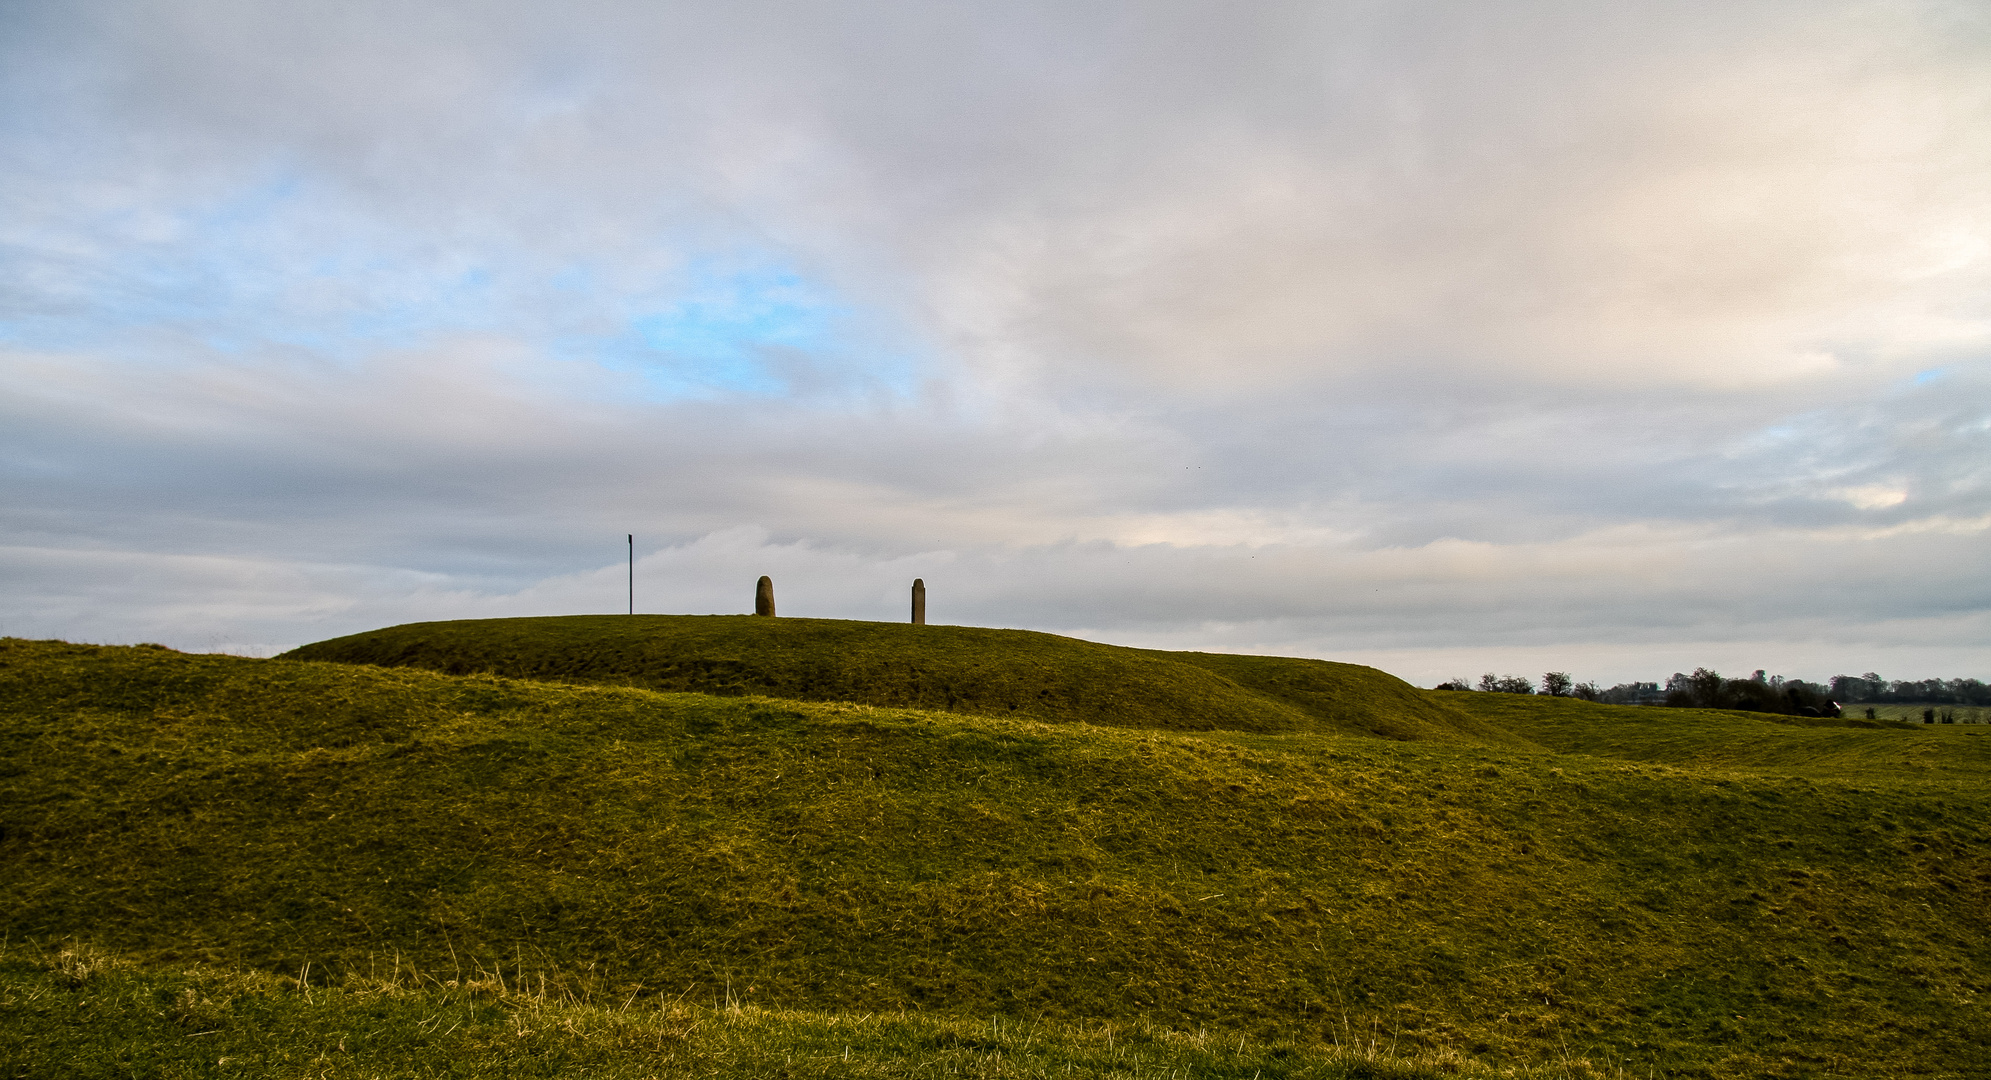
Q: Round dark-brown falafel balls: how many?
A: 0